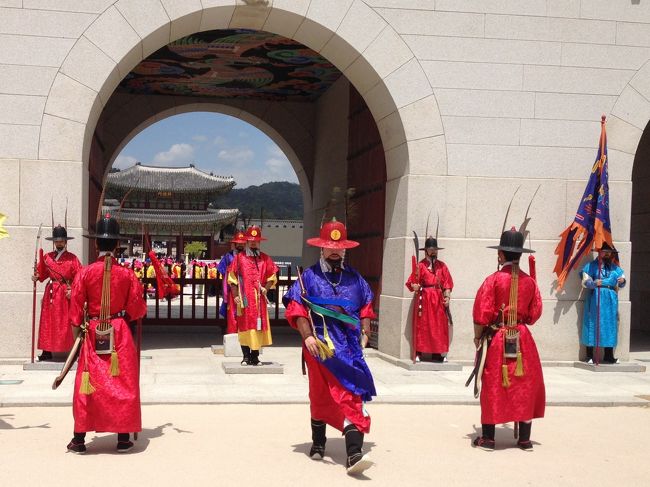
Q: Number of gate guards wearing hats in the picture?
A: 8